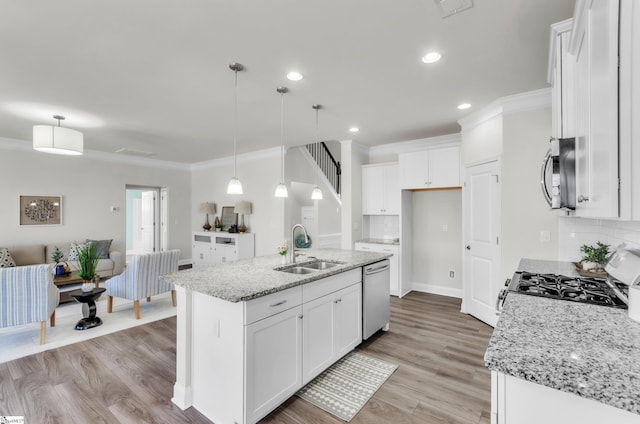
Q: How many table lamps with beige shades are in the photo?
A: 2